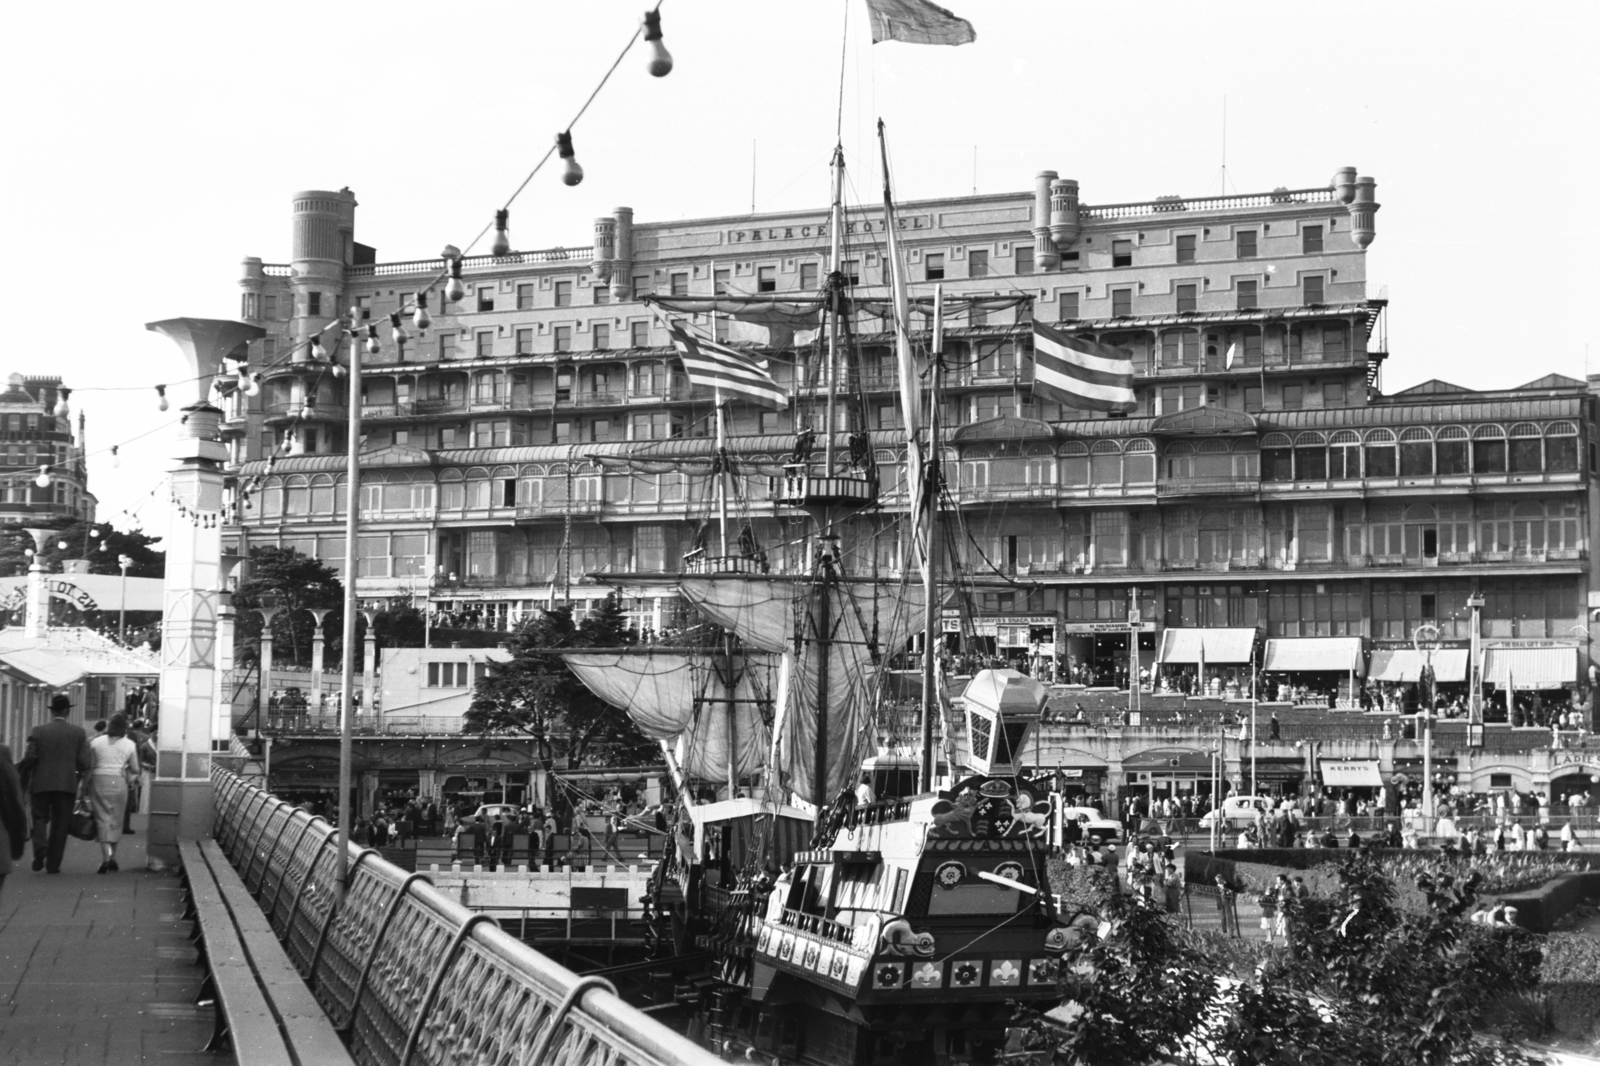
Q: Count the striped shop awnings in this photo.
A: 1